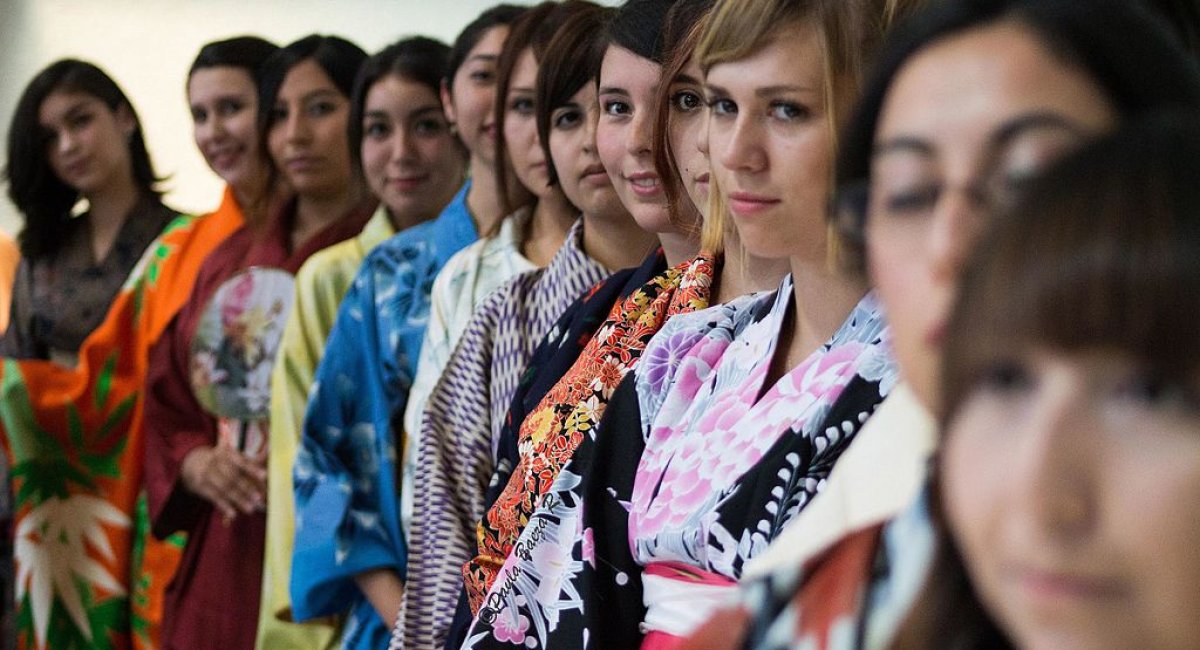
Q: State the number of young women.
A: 12